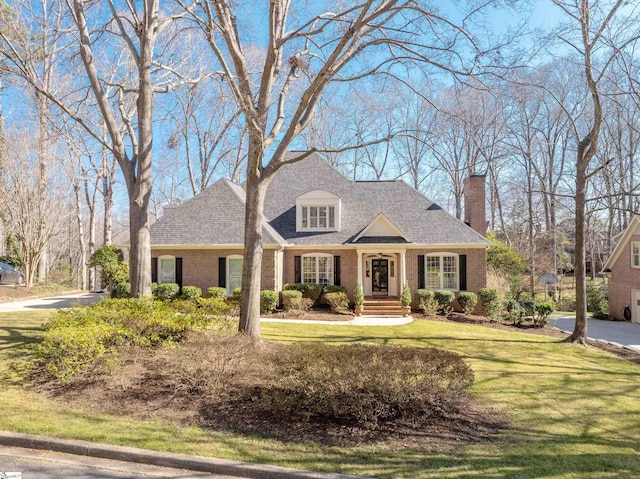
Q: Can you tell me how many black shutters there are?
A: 7